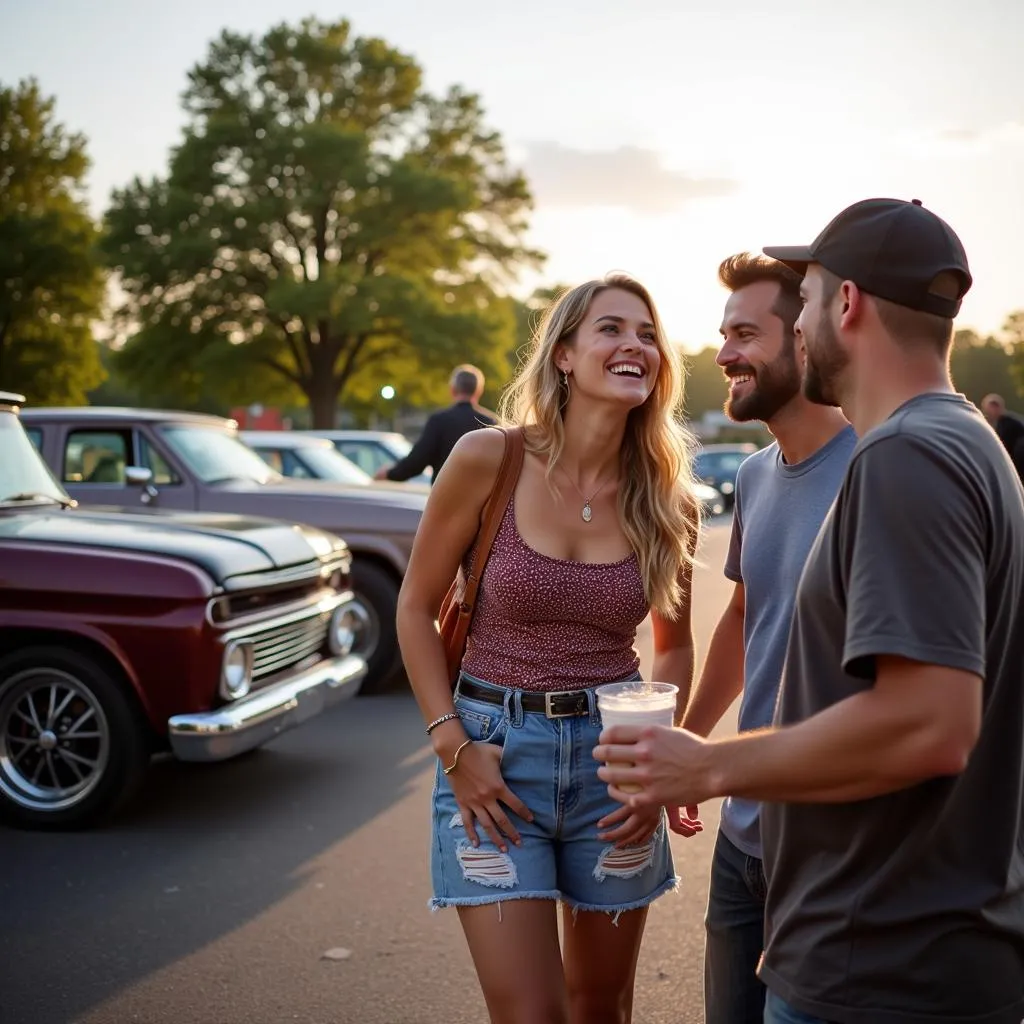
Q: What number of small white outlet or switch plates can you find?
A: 0